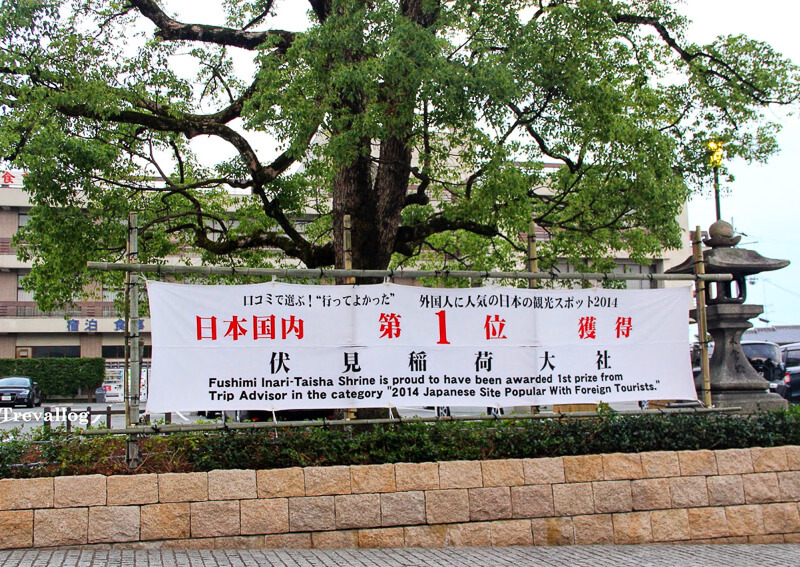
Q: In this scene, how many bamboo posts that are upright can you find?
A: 4